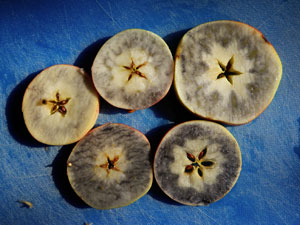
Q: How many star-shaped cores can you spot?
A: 5